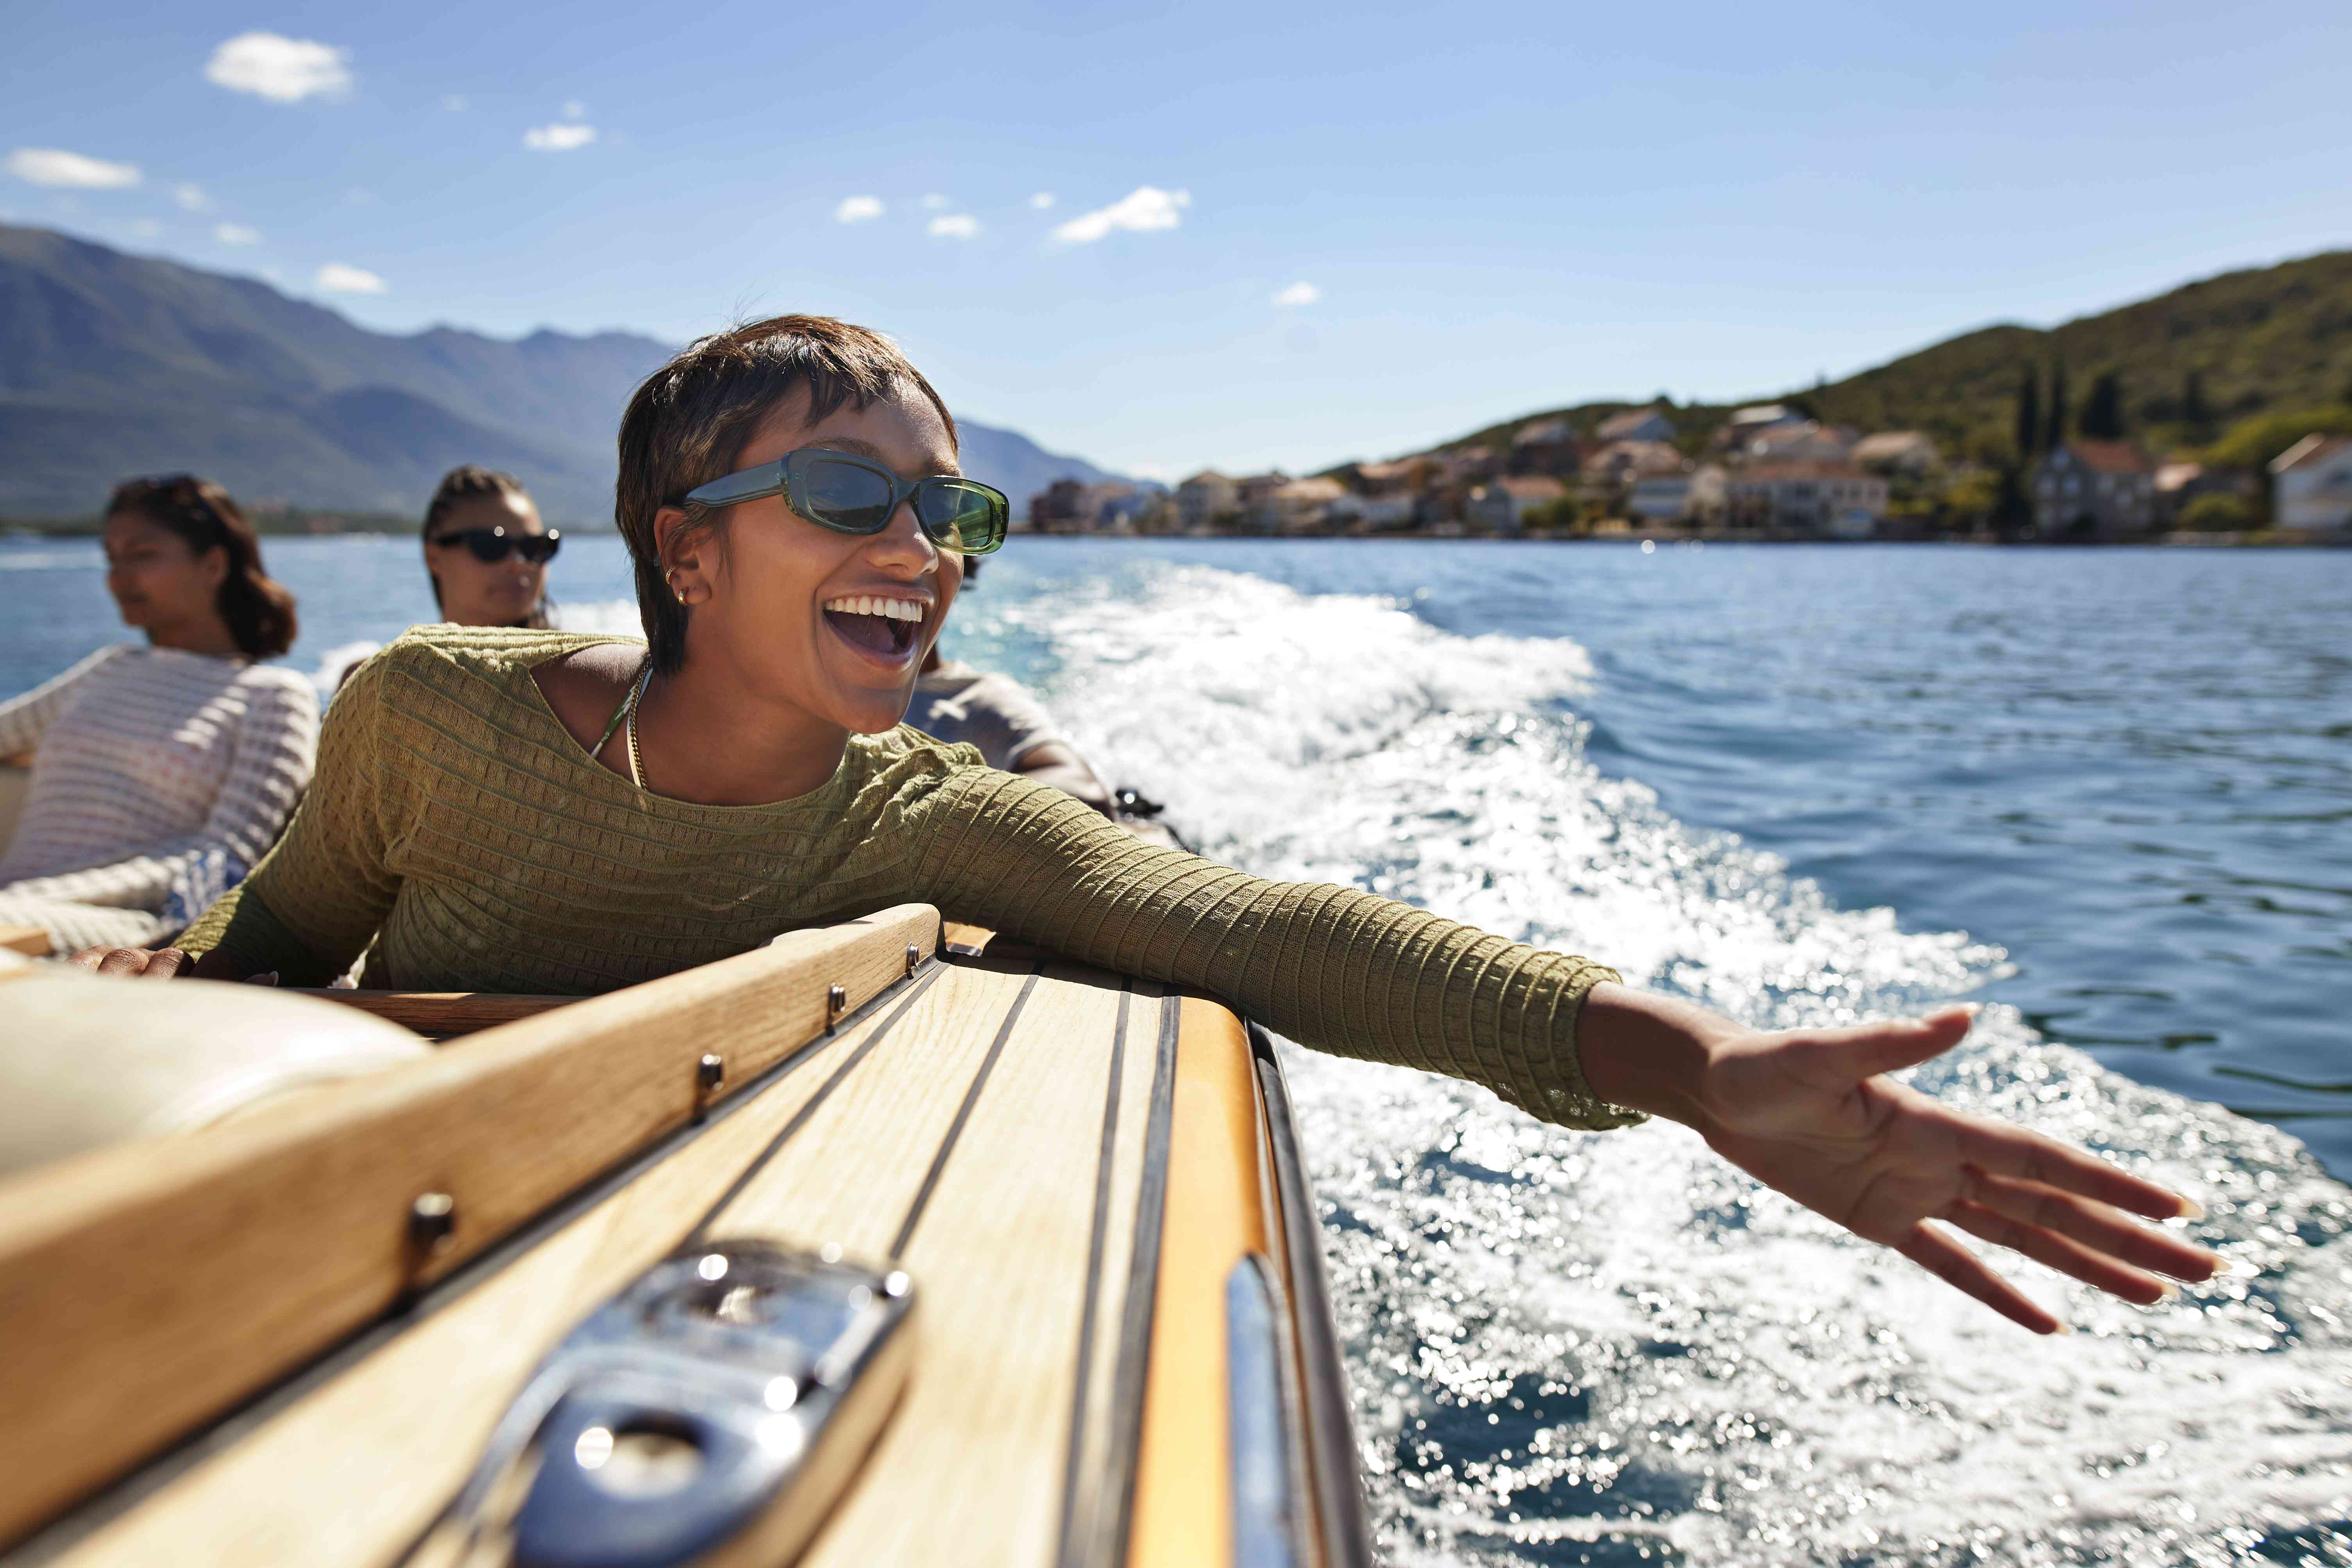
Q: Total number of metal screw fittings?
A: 4